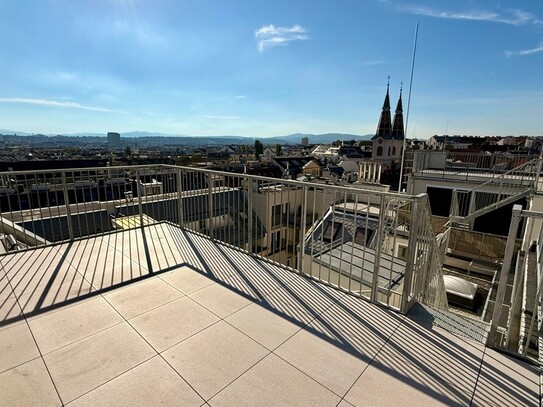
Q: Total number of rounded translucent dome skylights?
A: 1